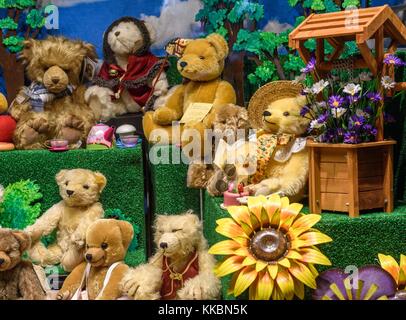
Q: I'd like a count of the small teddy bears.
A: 9